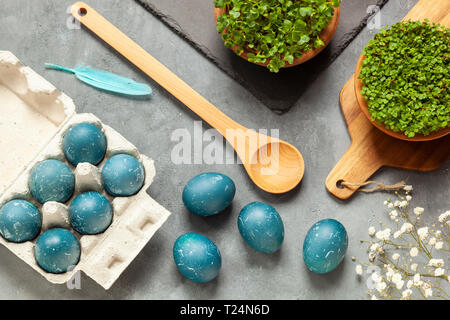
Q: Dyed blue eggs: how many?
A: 10